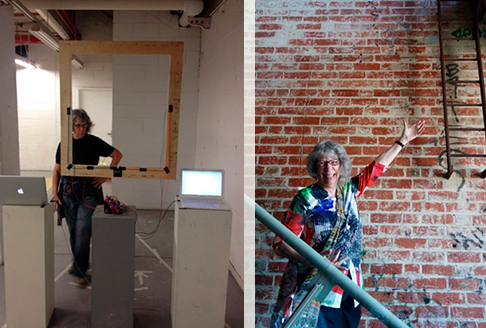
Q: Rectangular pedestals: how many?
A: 3